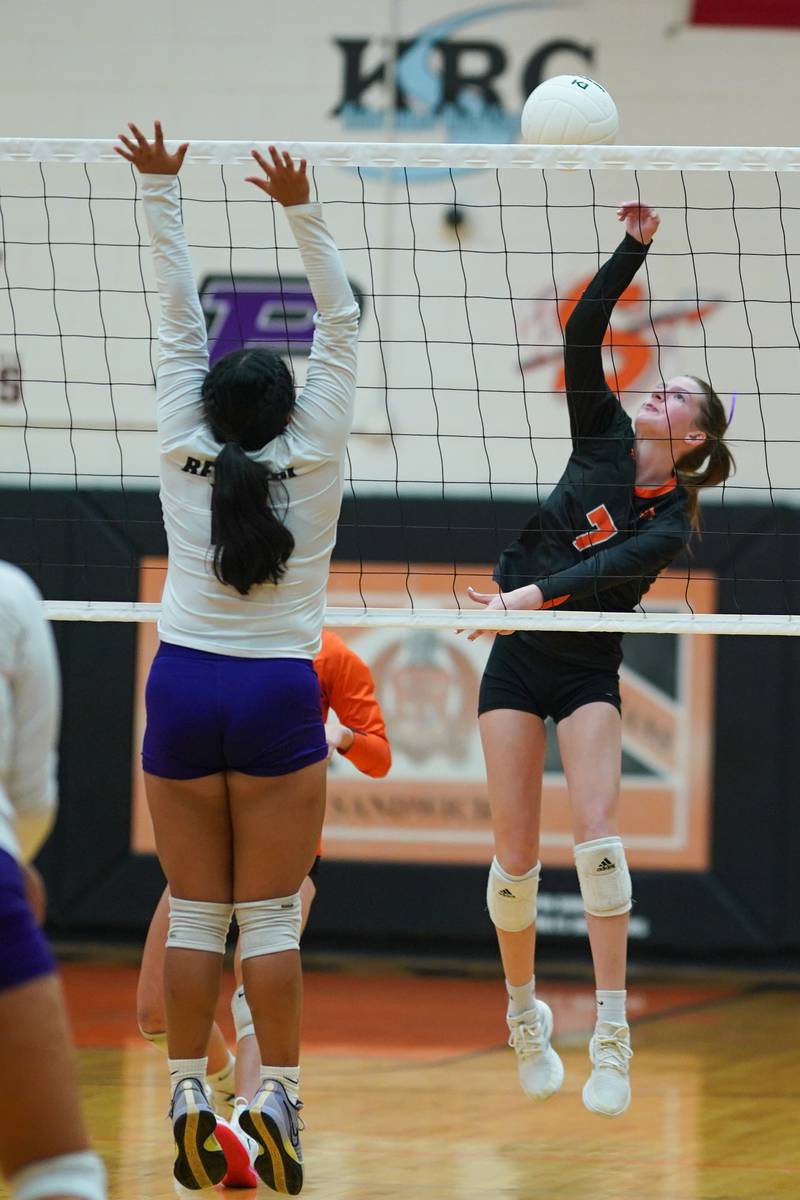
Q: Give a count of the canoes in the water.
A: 0